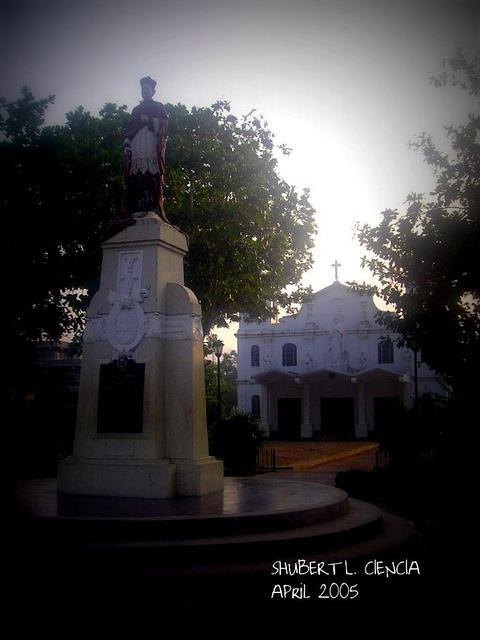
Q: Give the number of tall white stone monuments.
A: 1